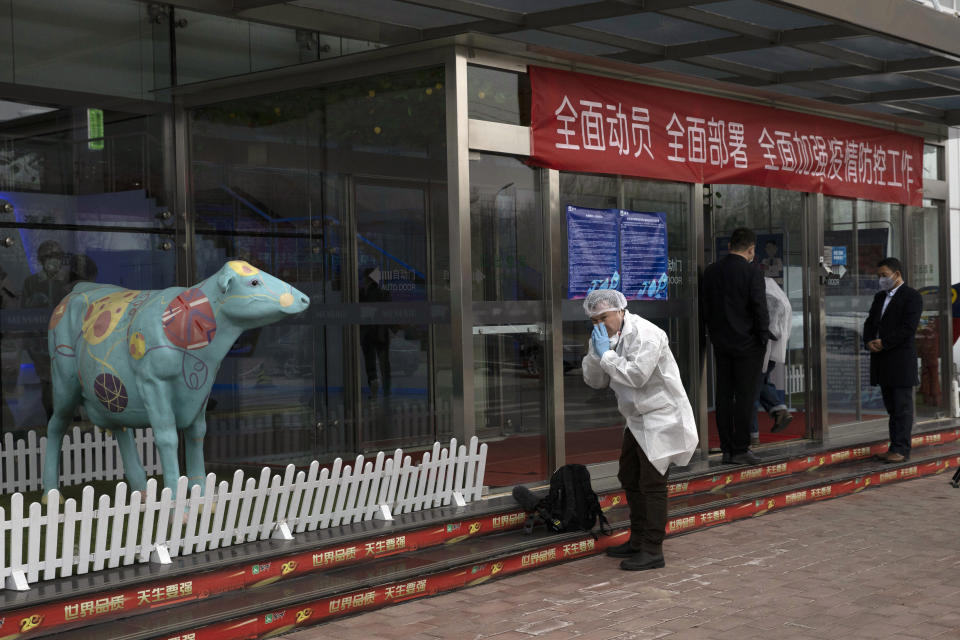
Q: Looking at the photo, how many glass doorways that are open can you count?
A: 1